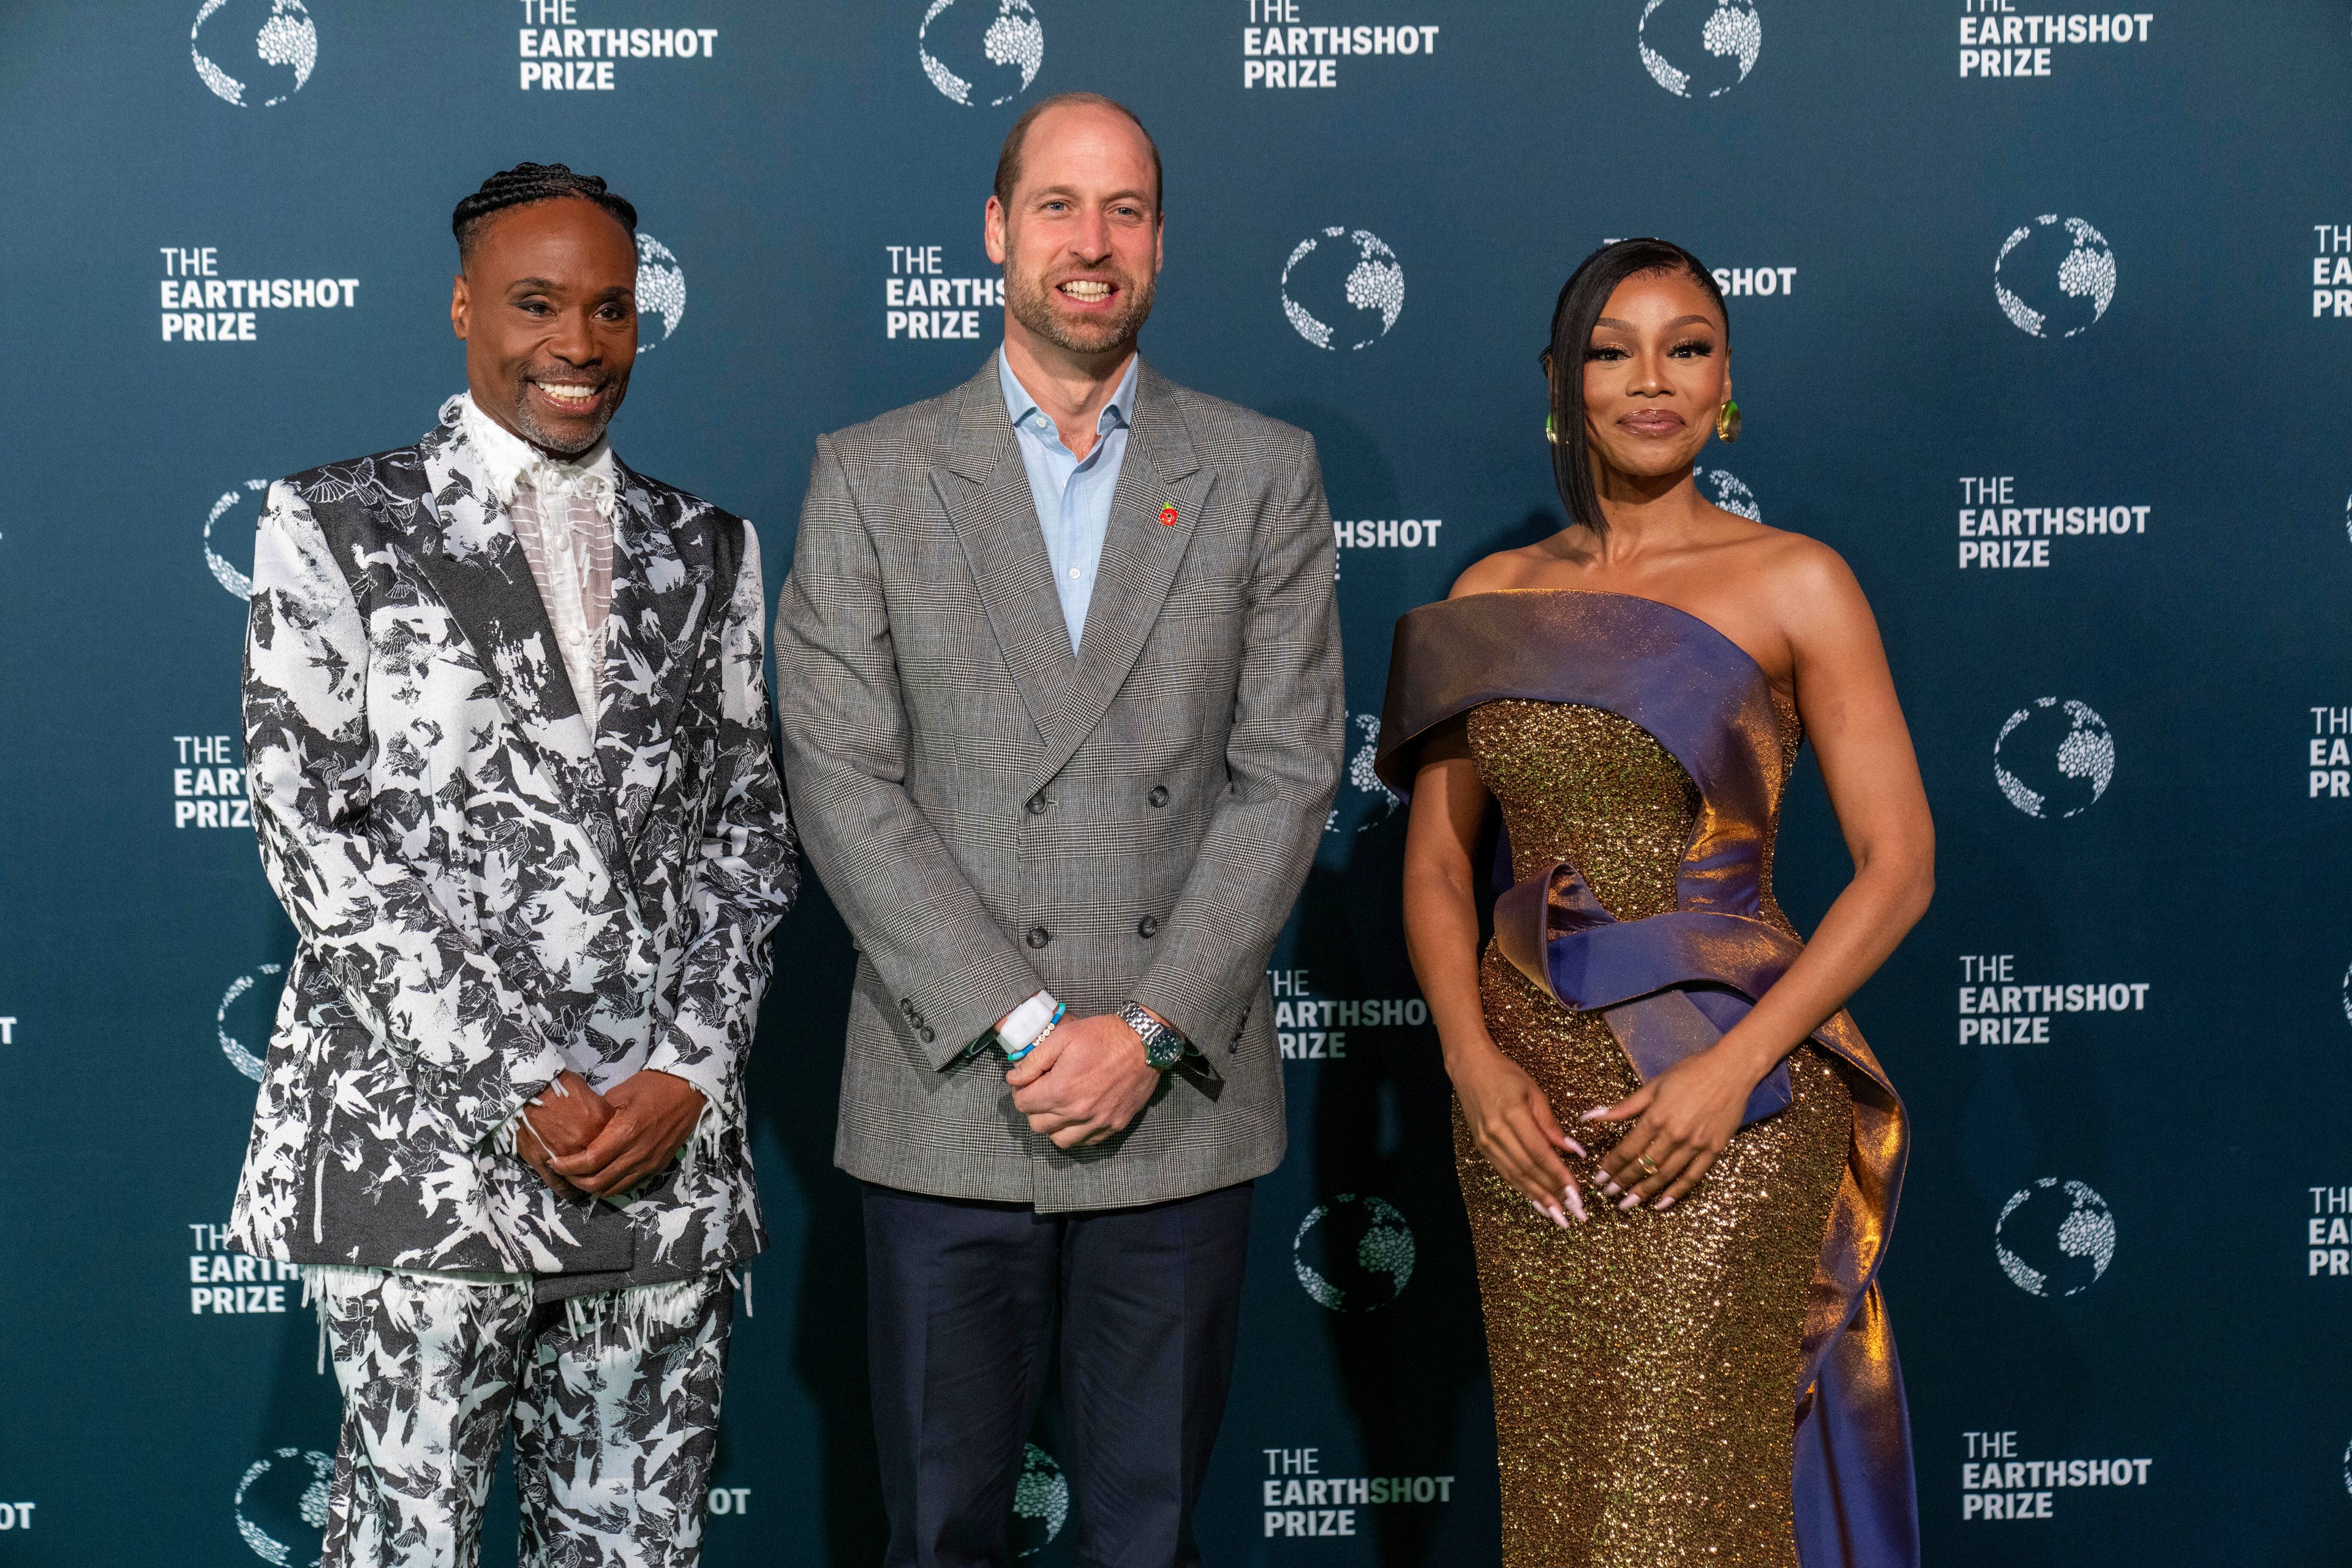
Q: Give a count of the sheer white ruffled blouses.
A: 1